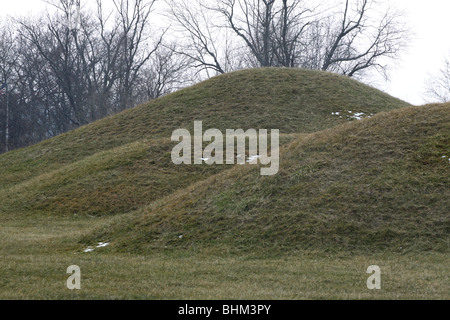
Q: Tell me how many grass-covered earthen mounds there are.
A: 3